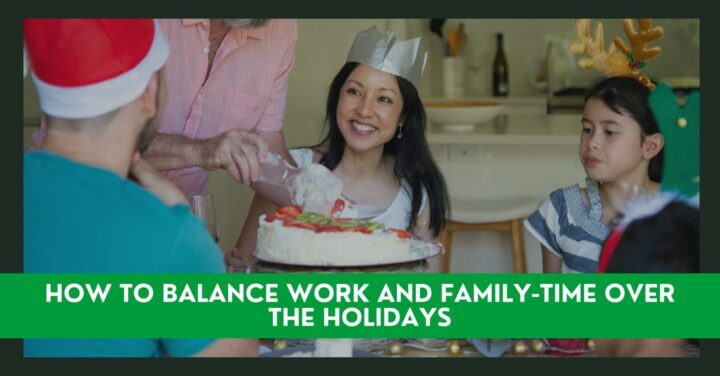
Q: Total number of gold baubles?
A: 6